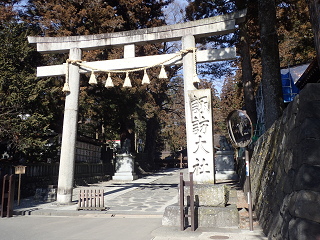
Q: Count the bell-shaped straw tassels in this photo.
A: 7